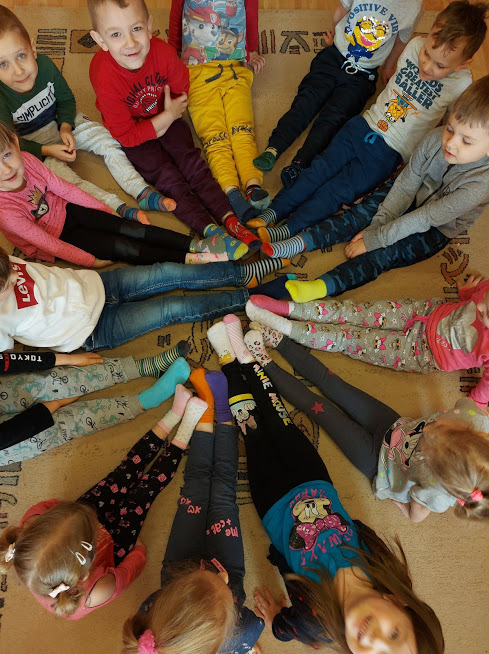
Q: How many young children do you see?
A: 14